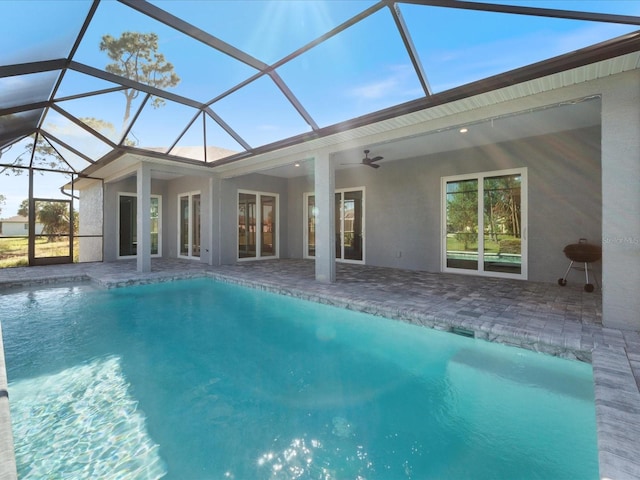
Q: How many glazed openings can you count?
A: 5